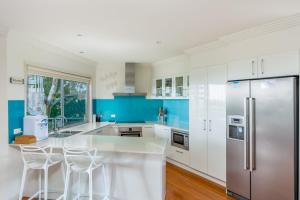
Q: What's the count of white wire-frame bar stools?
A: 2